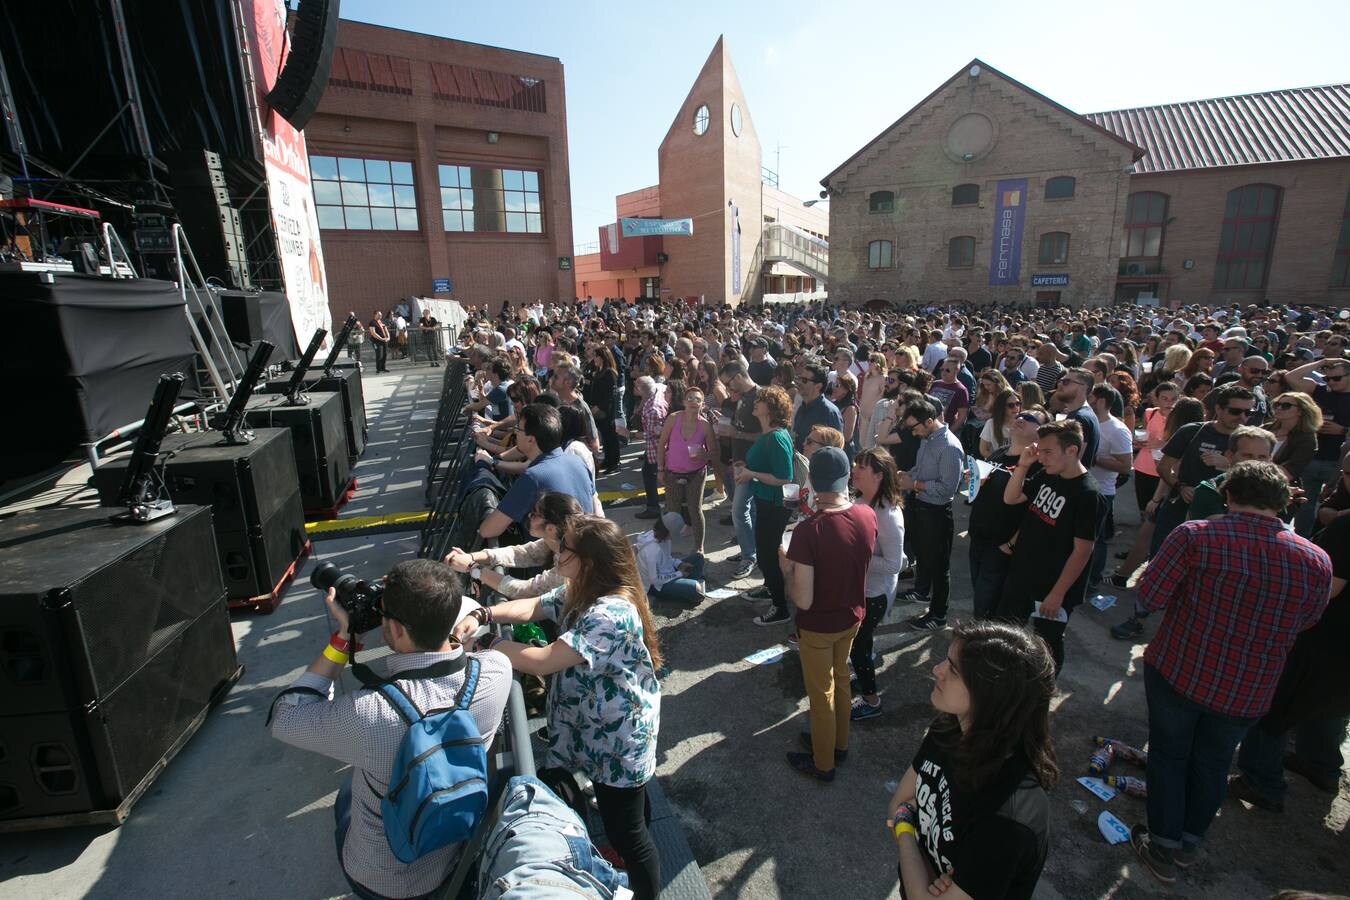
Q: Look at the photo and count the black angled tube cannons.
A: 4